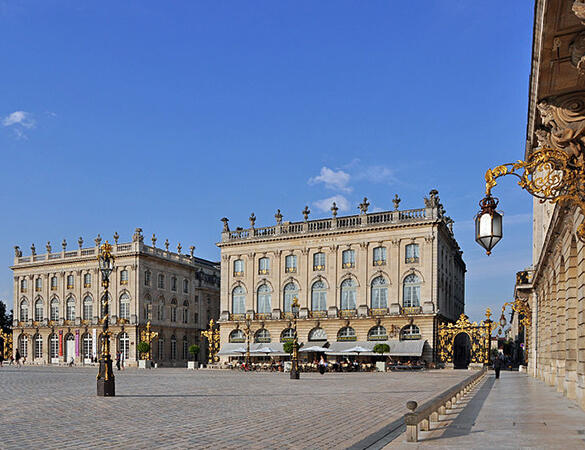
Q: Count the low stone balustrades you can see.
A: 1